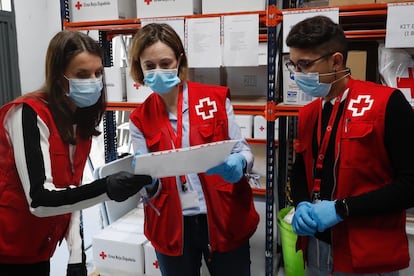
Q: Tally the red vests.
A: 3